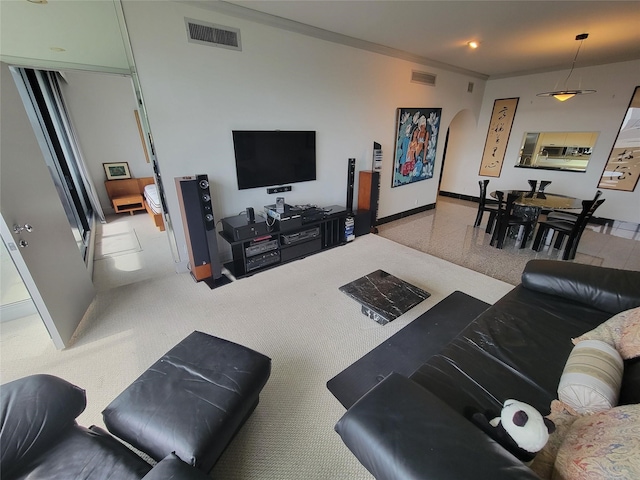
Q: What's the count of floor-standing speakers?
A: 4